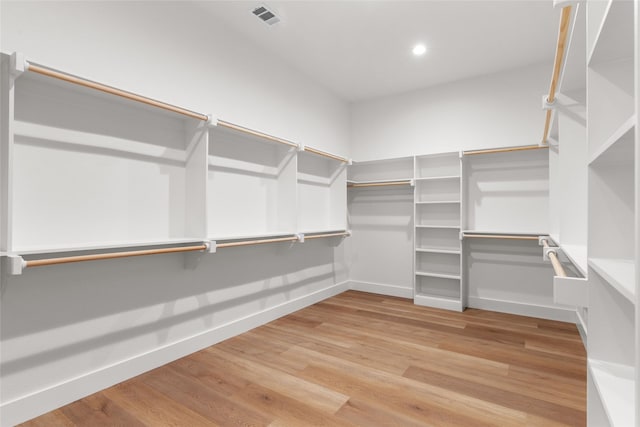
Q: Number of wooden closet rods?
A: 13